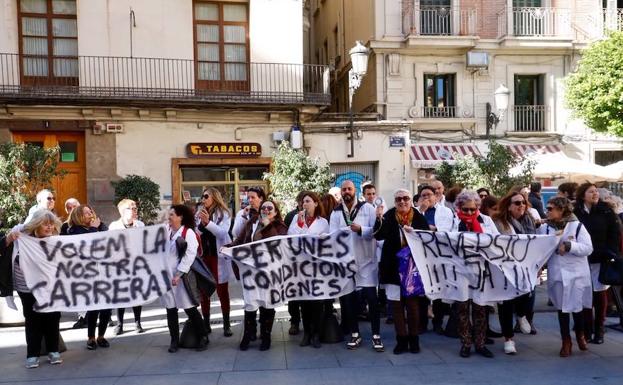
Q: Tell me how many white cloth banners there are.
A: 3